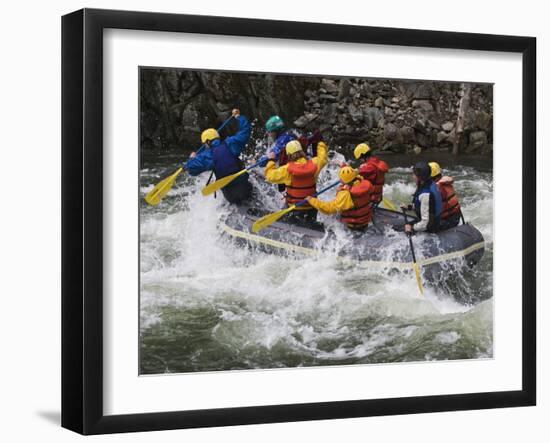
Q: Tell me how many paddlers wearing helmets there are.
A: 7